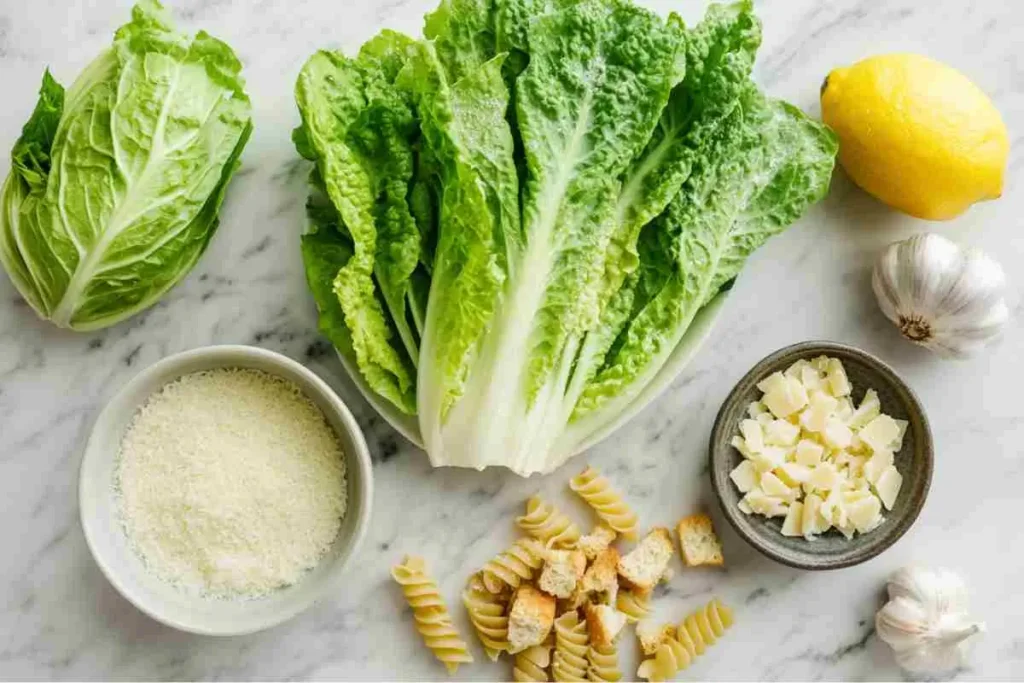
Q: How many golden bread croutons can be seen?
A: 8